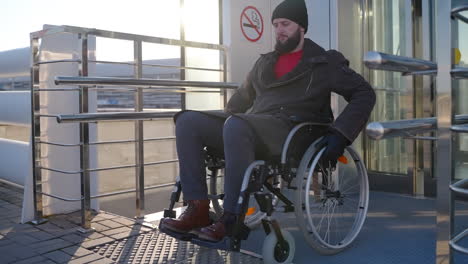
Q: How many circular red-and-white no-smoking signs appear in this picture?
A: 1